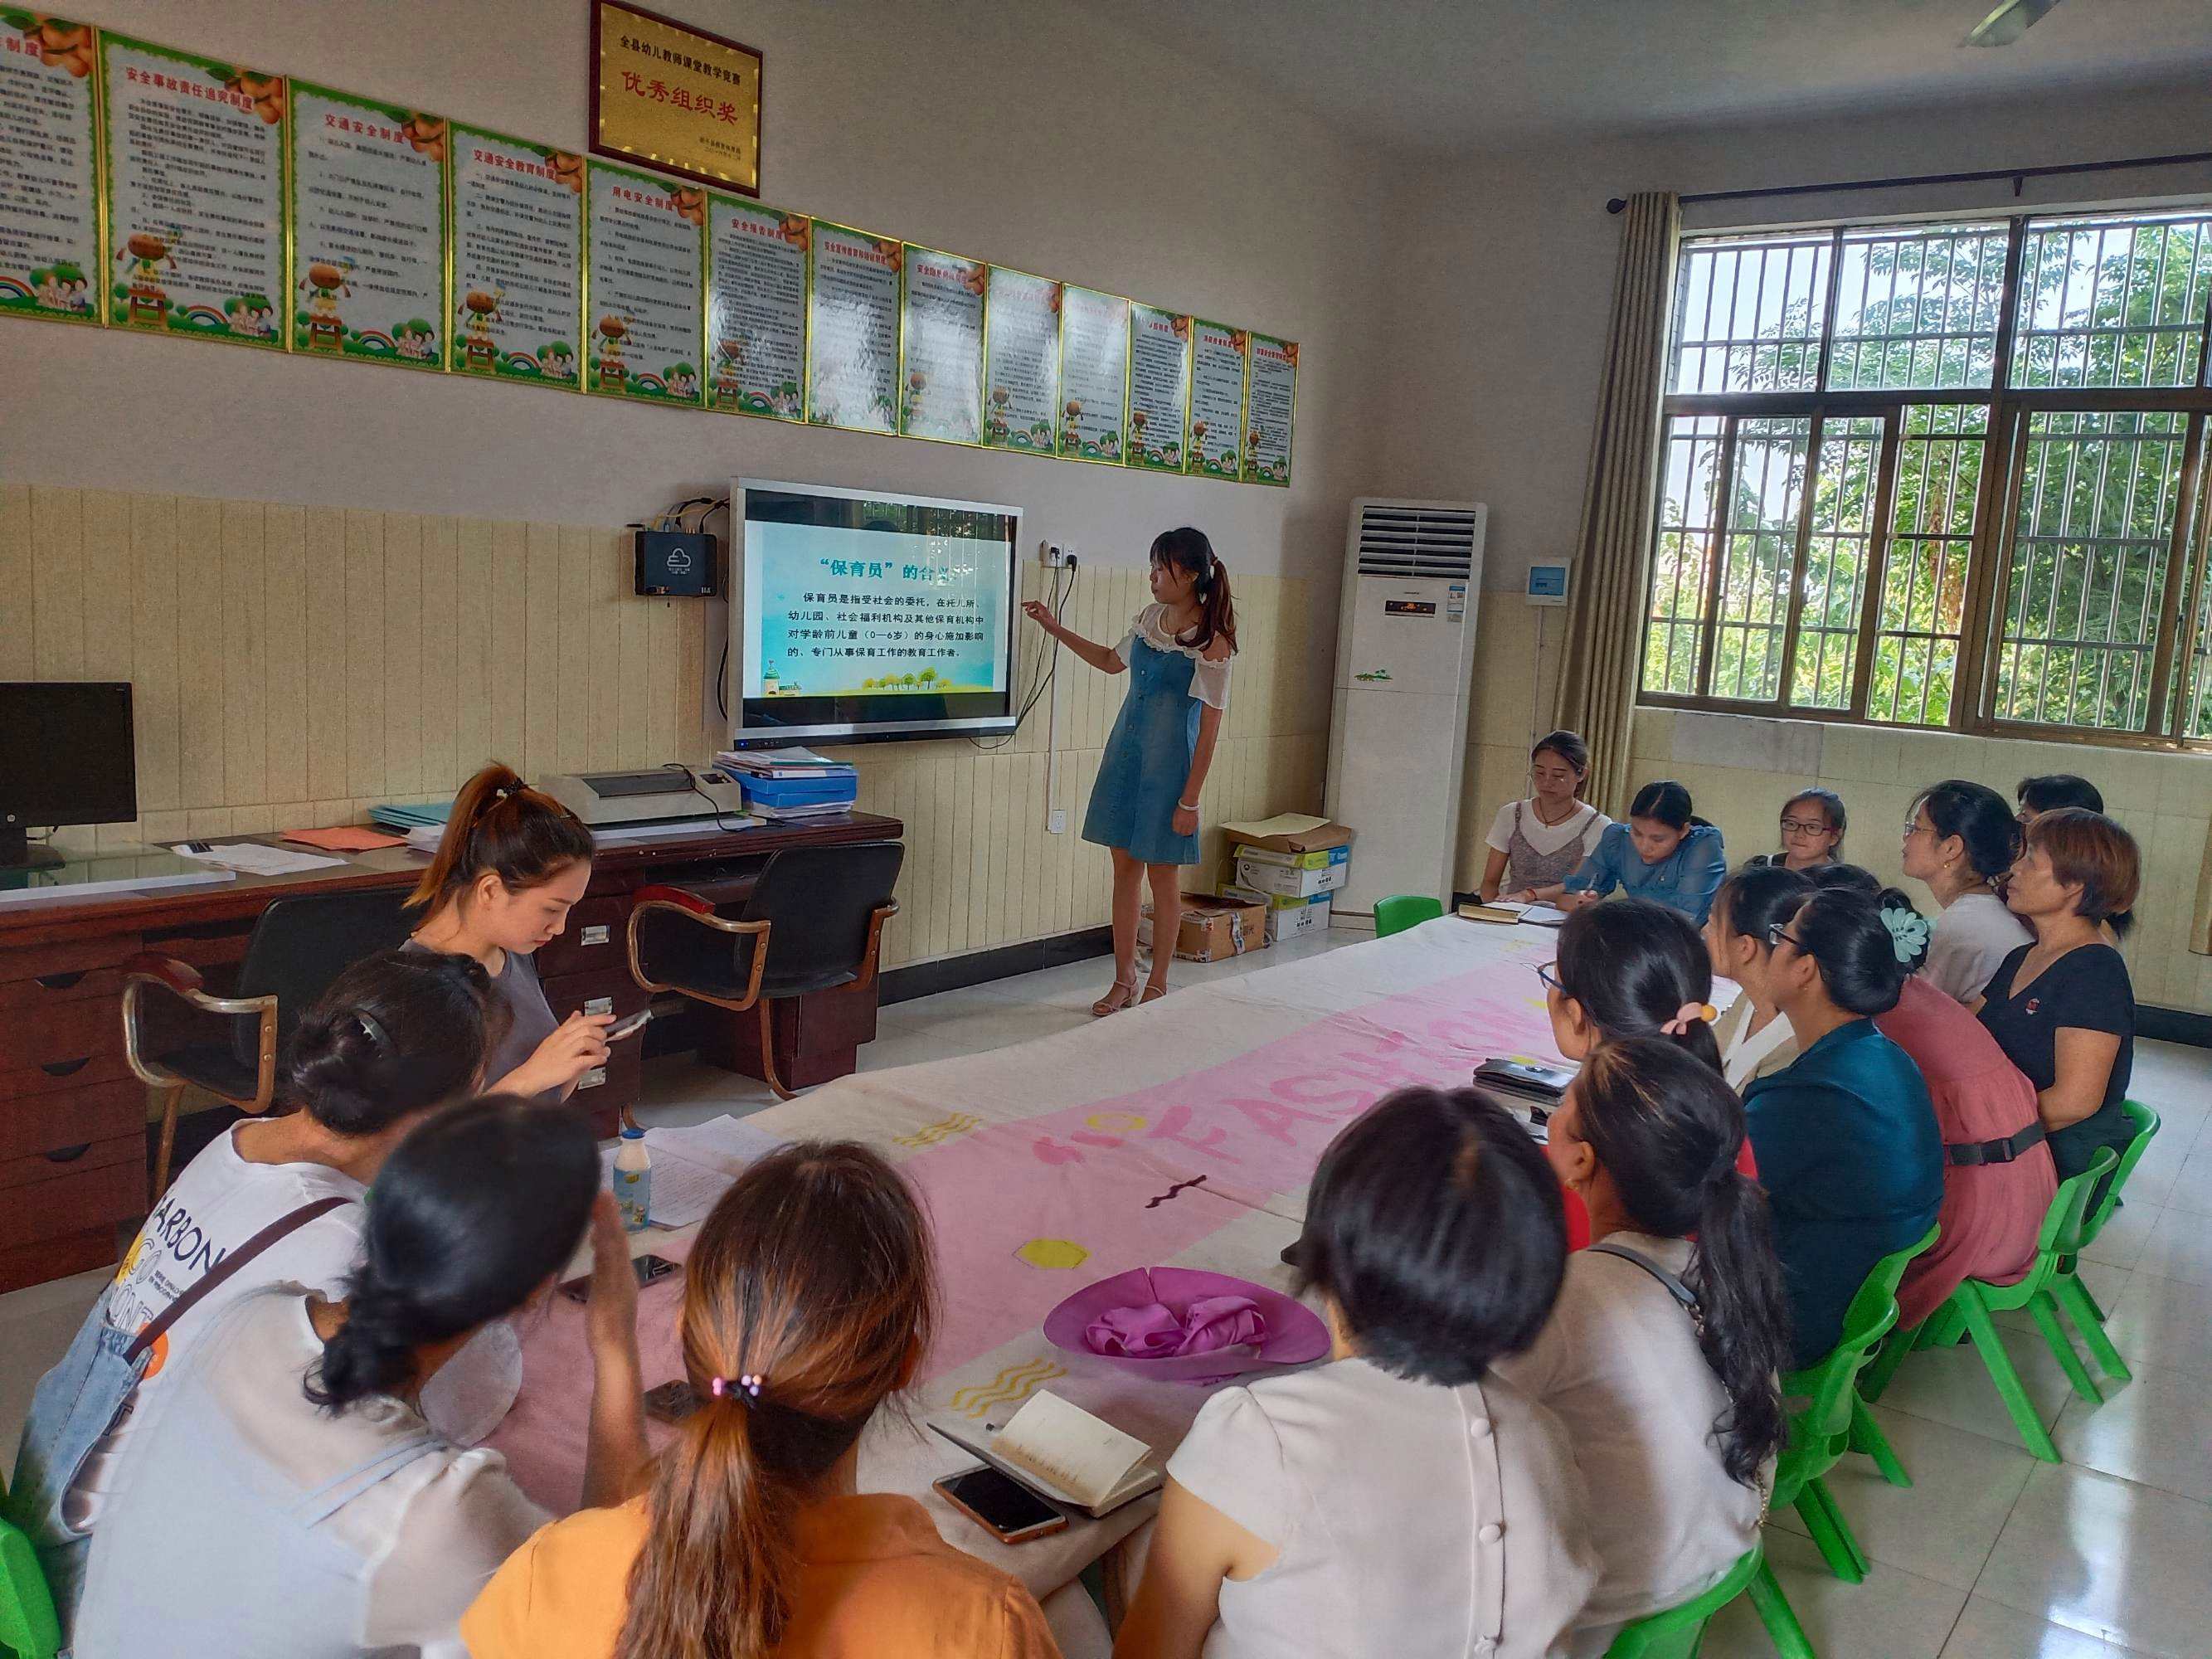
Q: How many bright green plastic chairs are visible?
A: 7